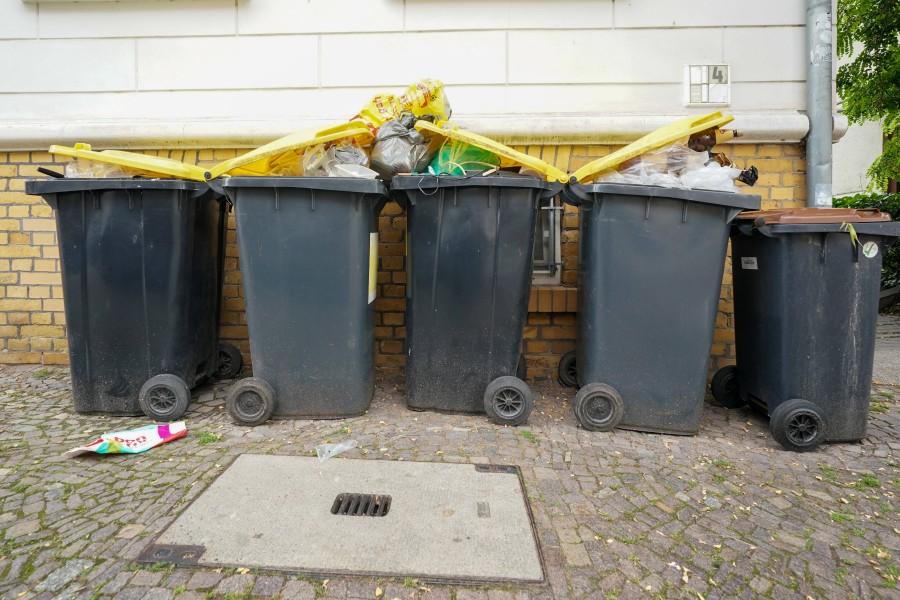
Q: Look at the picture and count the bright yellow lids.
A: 4